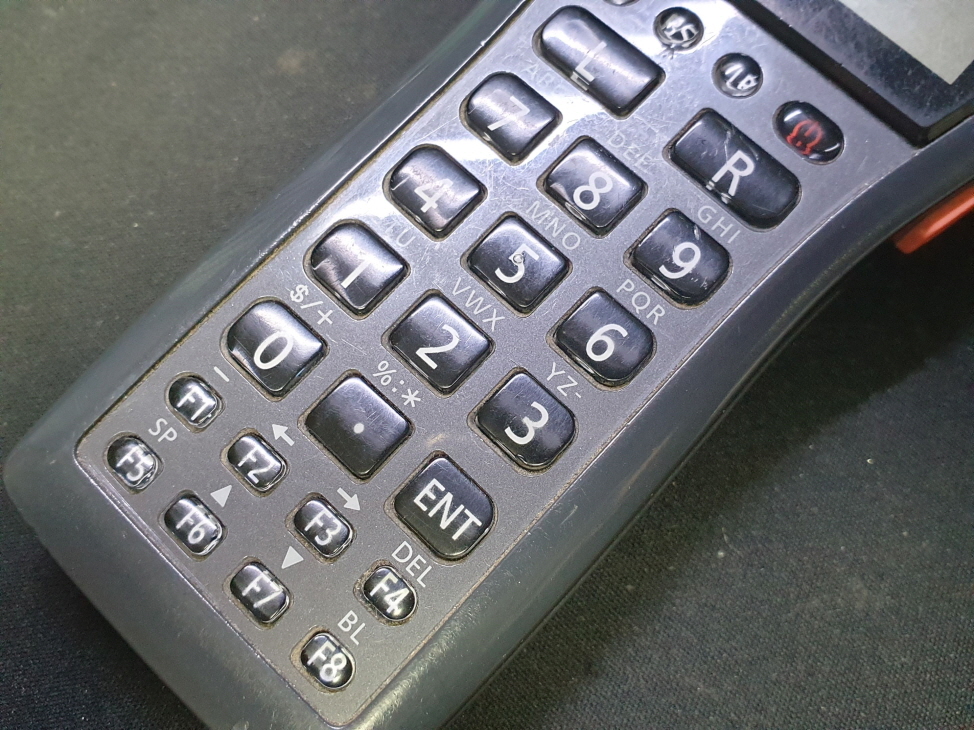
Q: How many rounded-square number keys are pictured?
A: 10